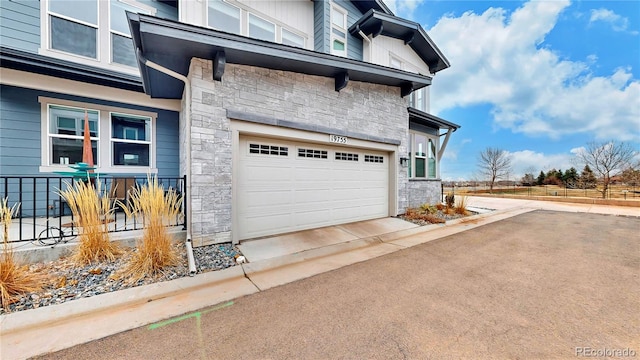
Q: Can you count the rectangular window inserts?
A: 4